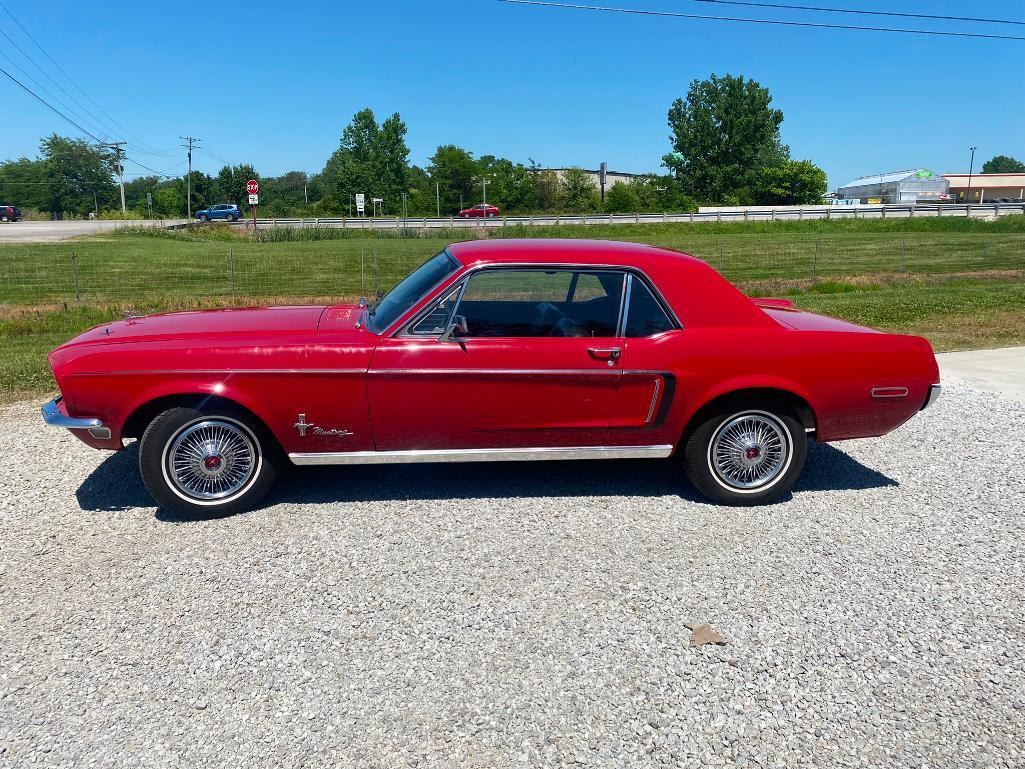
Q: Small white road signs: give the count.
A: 3